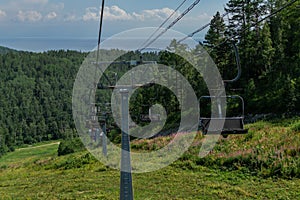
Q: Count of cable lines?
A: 5